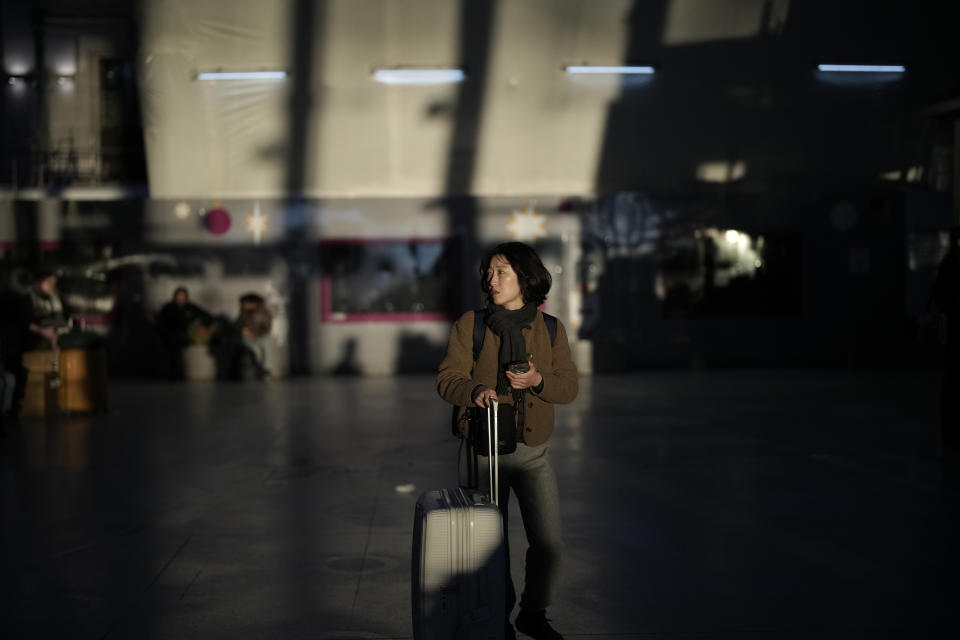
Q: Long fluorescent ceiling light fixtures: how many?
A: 4